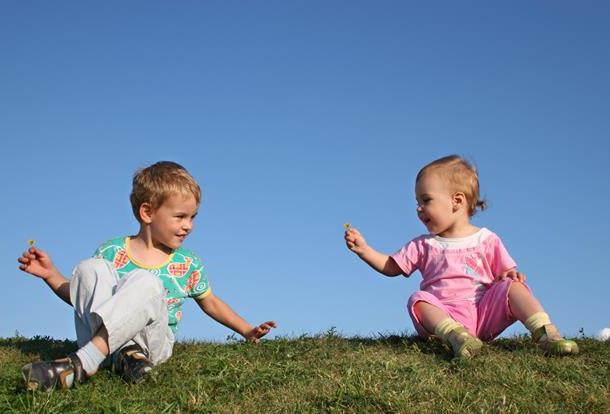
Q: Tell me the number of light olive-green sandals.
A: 2